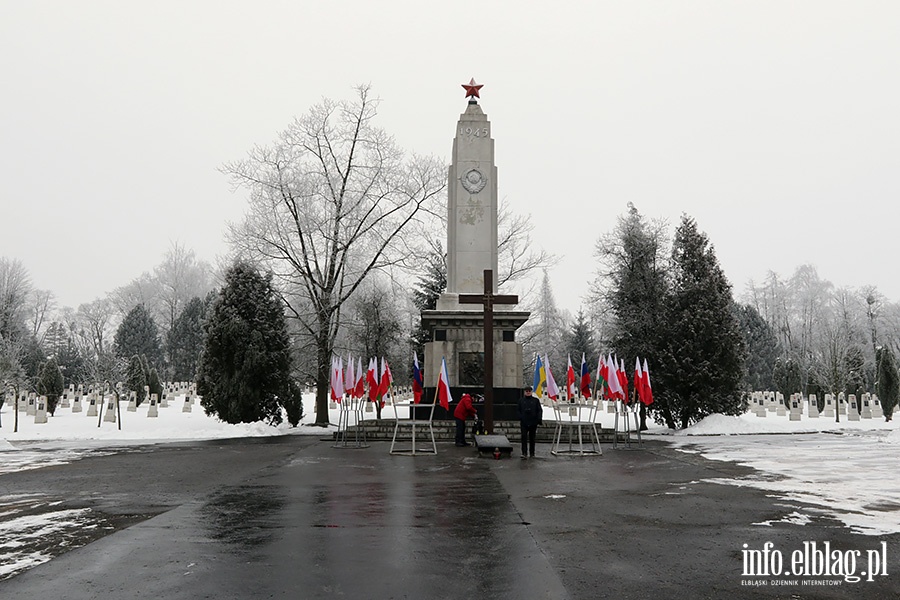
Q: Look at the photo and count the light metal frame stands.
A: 4